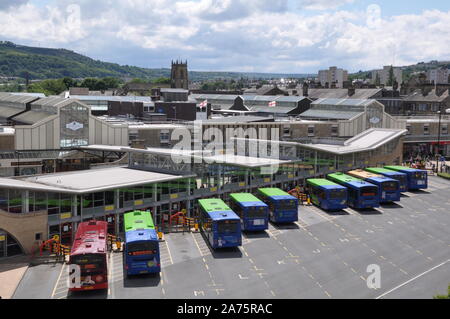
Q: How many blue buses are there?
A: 9